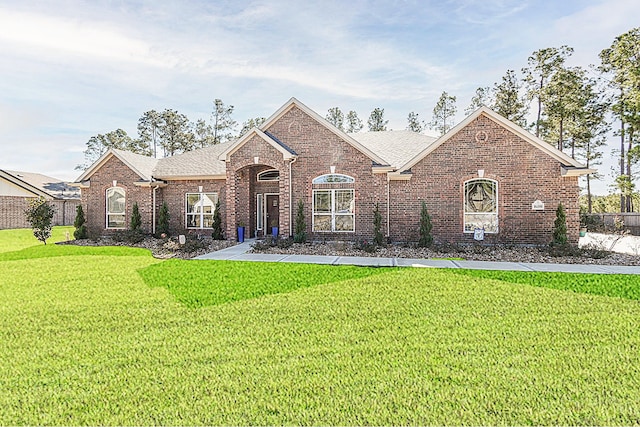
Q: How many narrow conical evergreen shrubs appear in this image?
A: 8